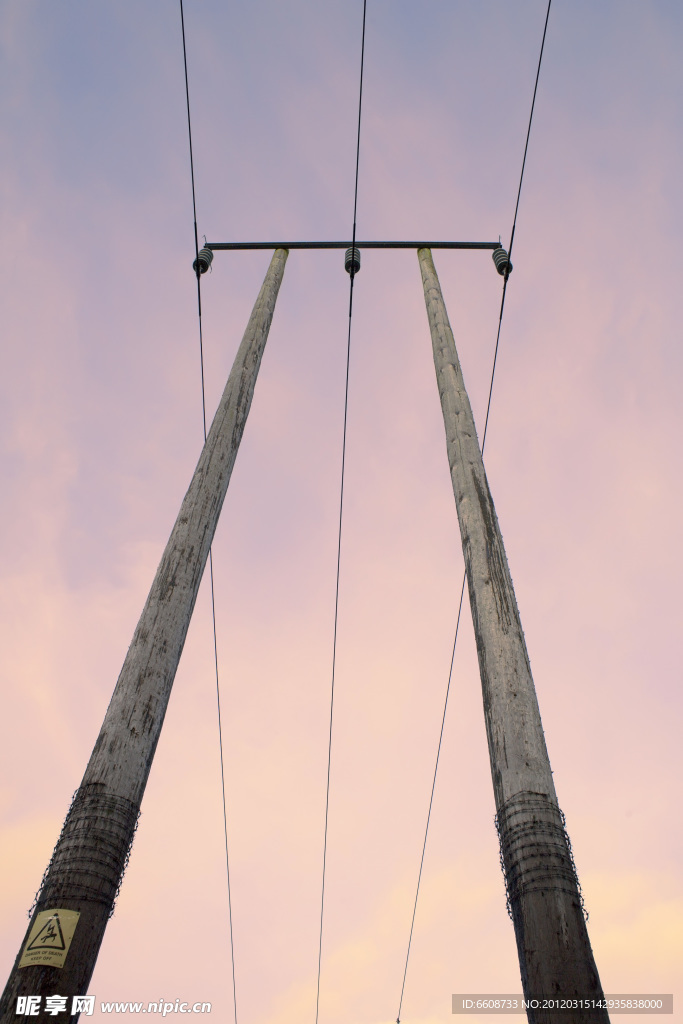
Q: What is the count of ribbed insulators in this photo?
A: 3